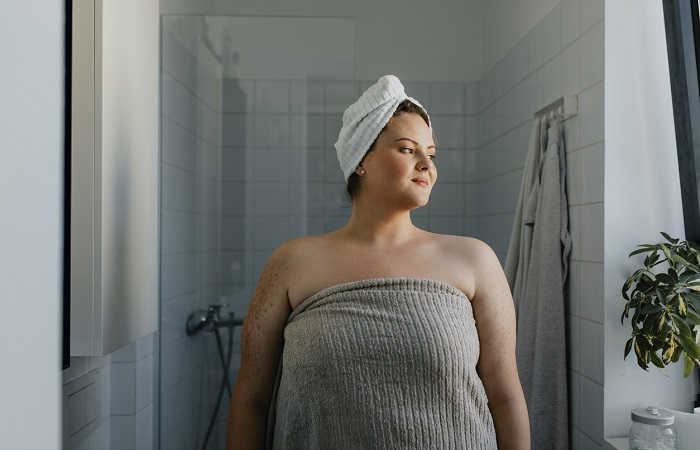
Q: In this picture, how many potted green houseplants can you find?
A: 1